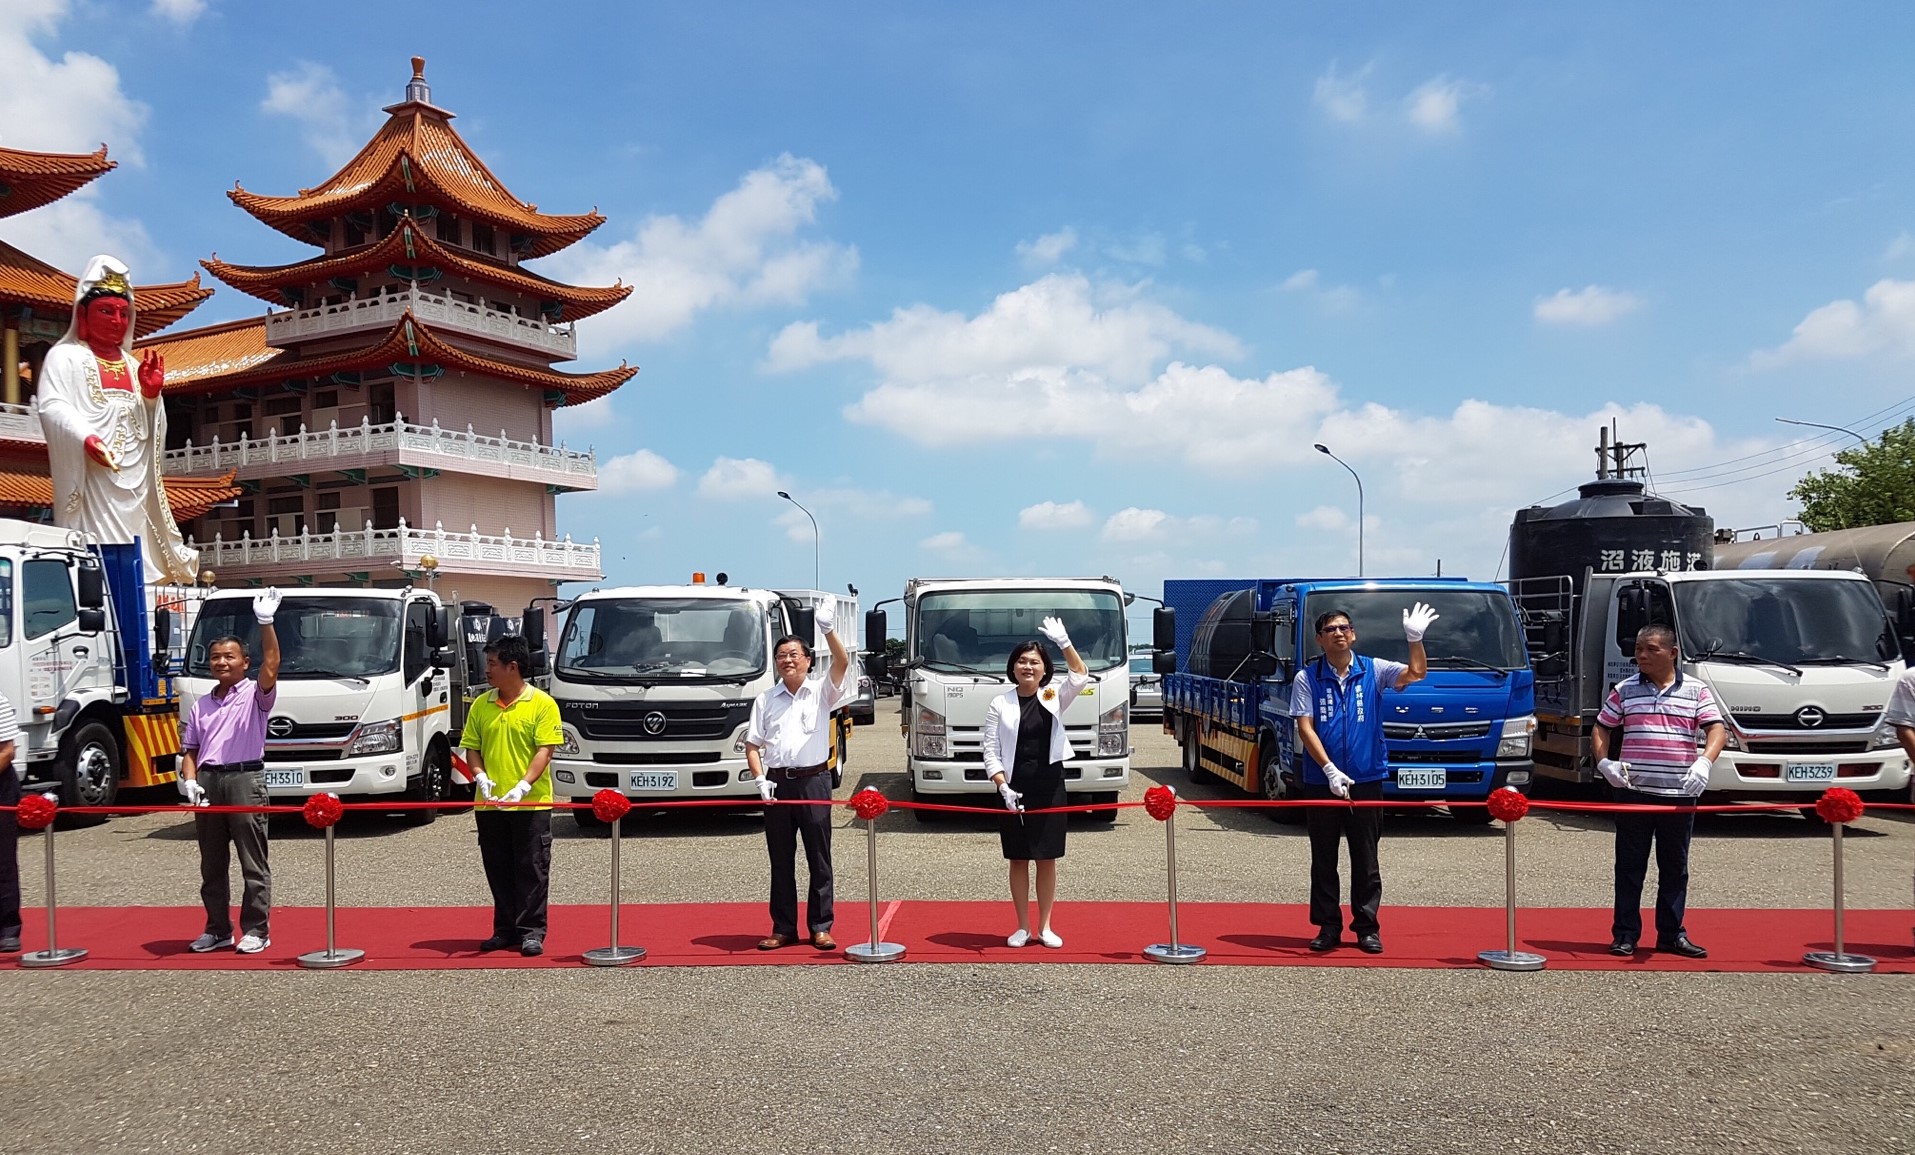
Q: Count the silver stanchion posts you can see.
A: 7